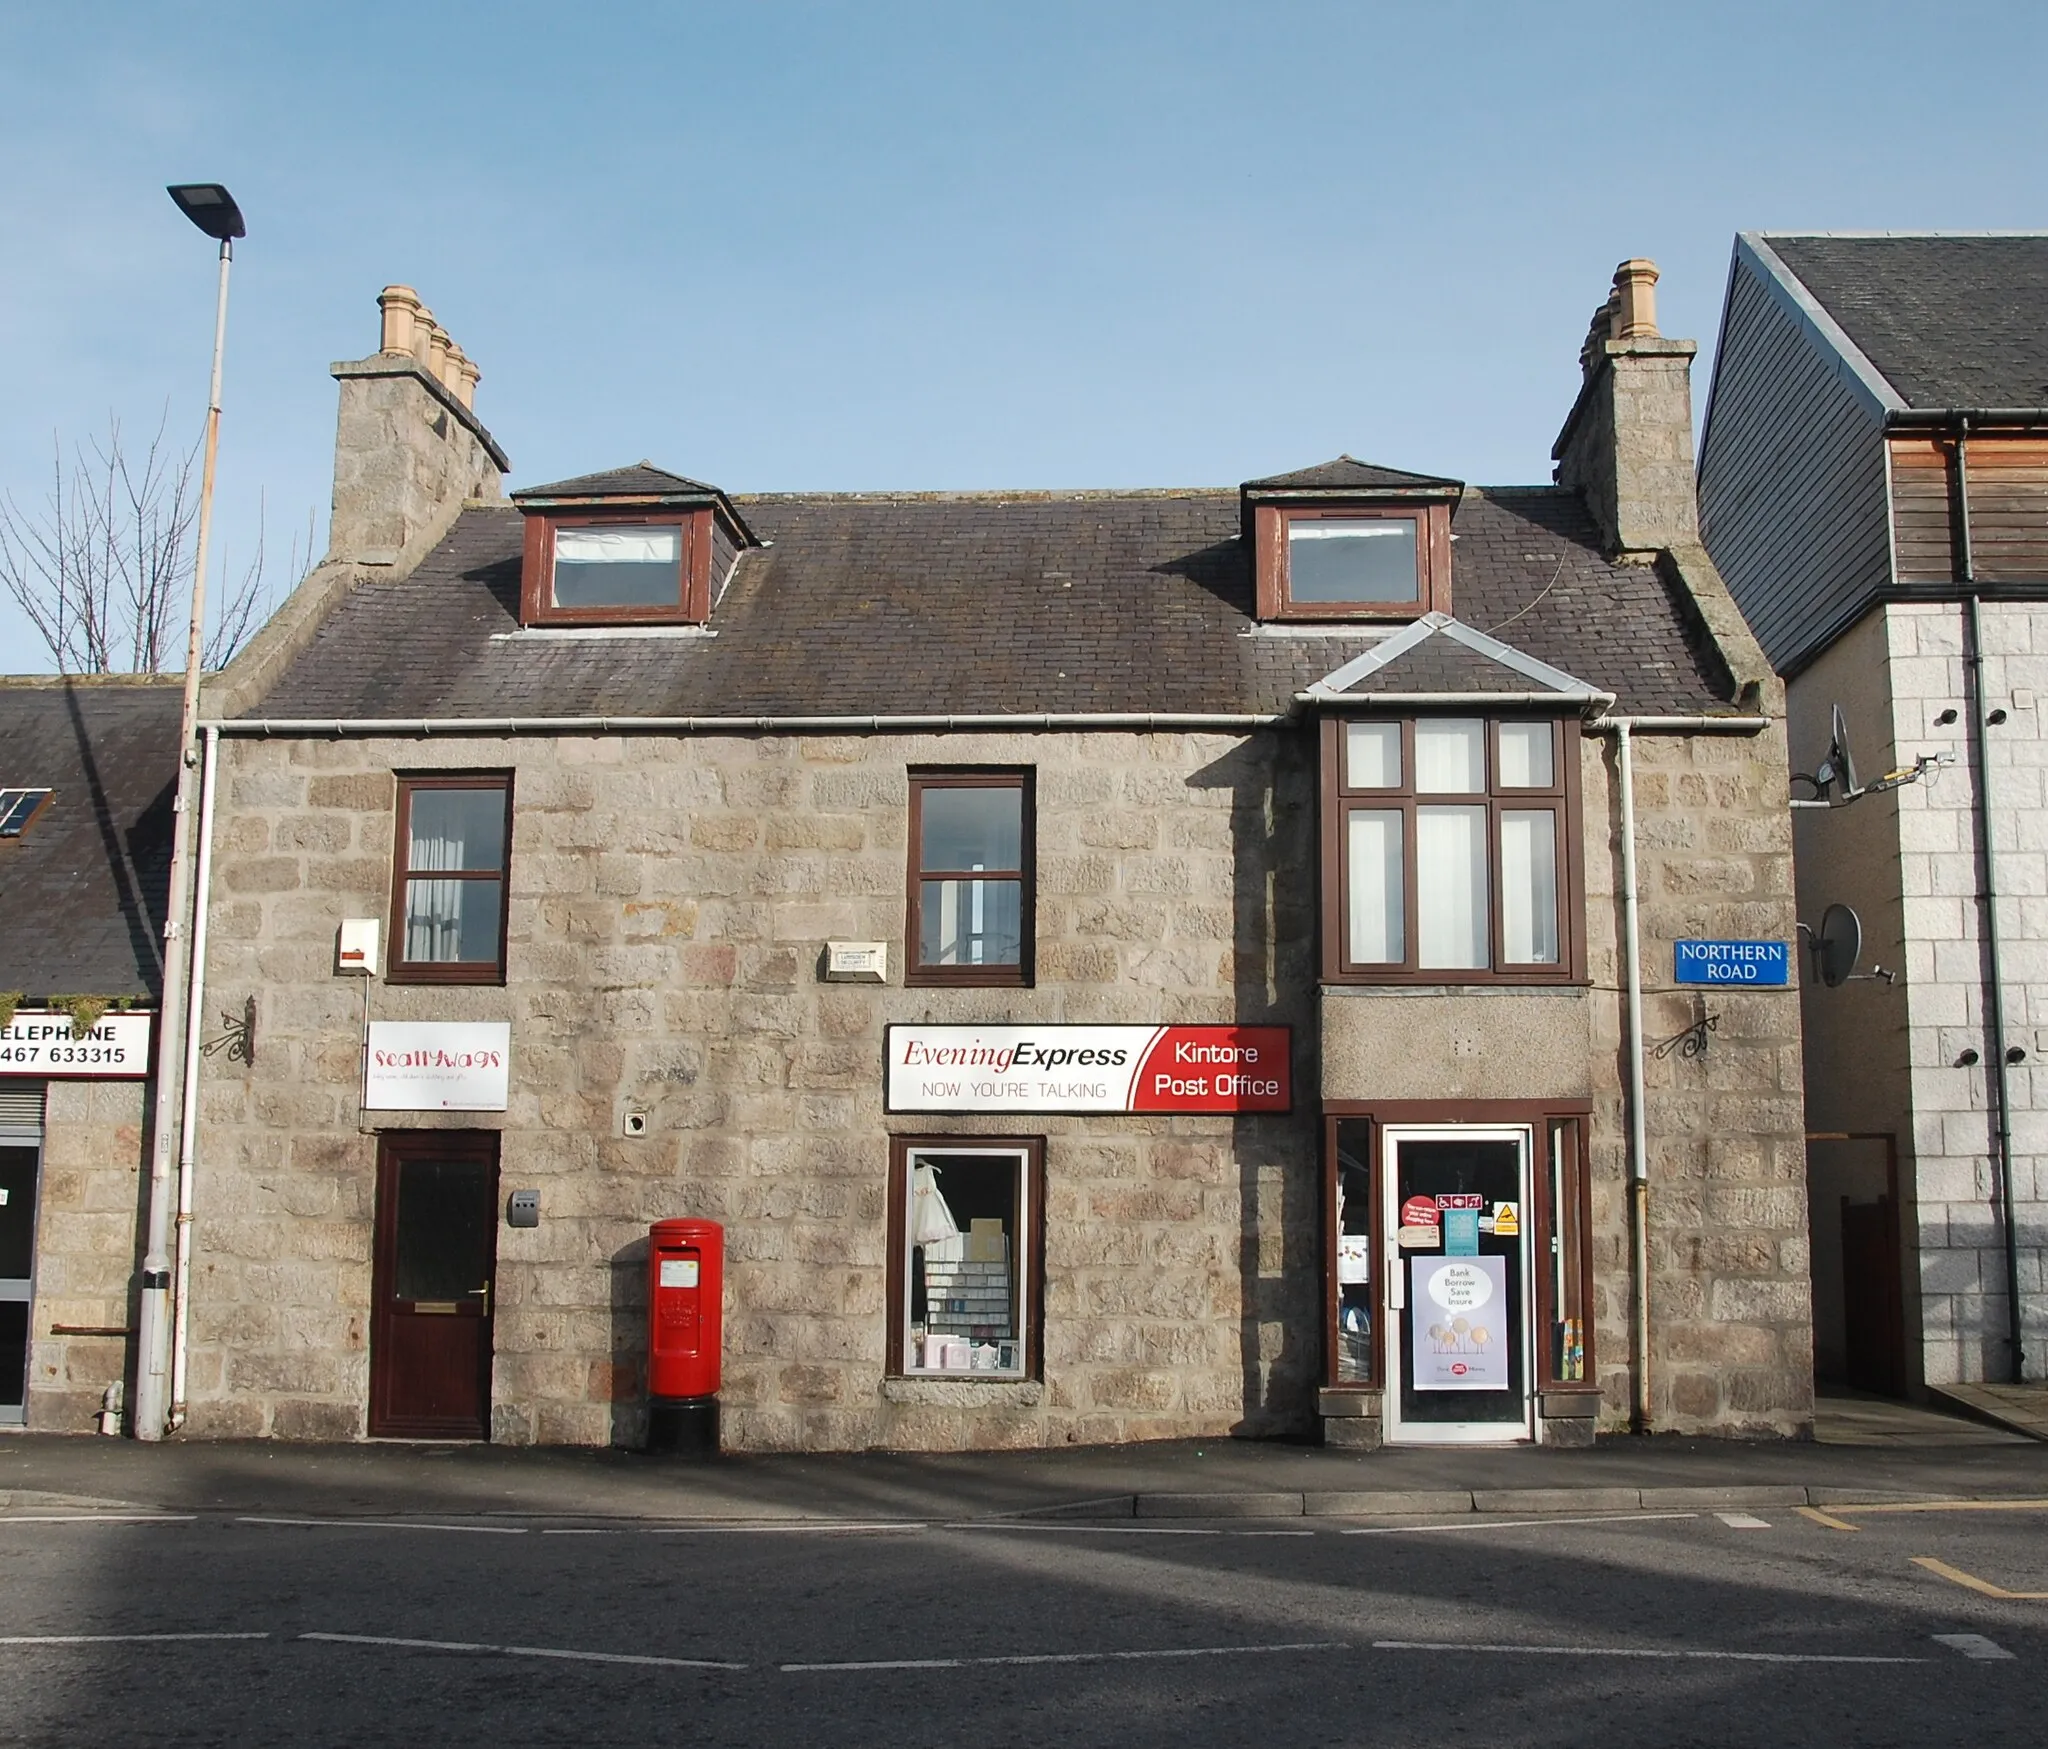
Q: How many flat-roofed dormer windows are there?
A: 0